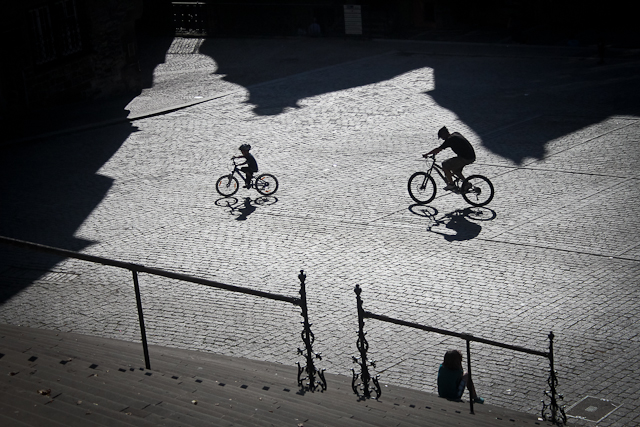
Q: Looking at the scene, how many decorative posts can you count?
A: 3